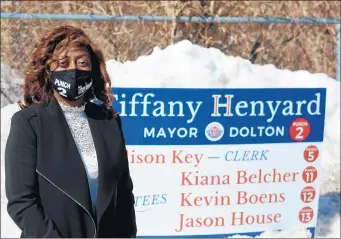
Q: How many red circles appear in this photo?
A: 5